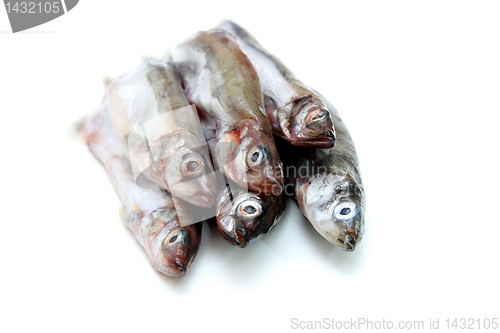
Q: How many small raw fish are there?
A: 6